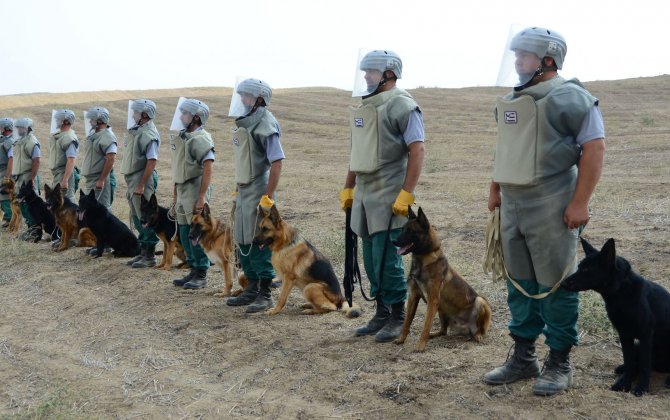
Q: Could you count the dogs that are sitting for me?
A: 9